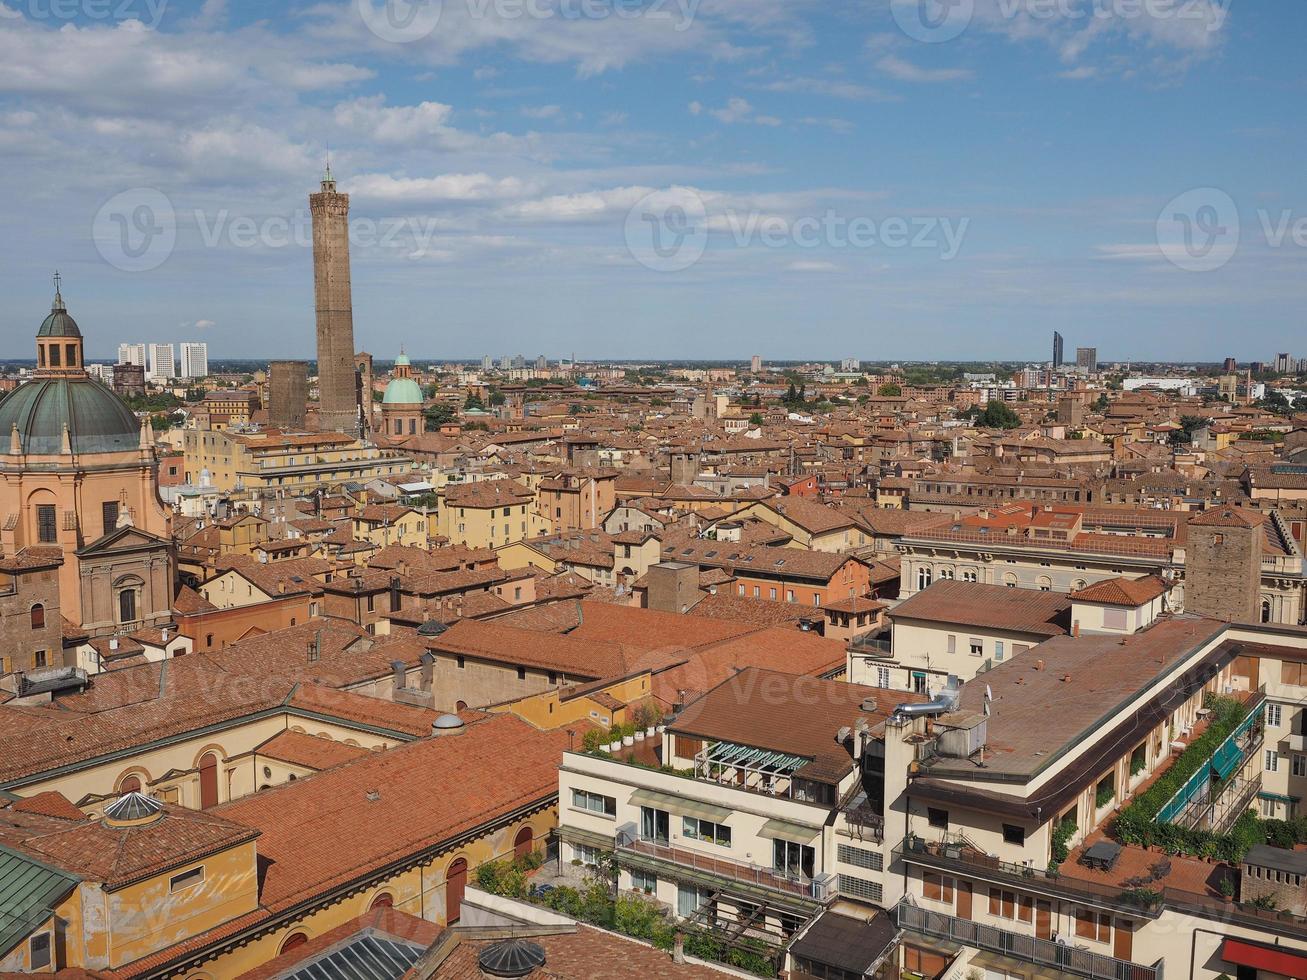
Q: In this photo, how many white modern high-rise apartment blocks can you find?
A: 3